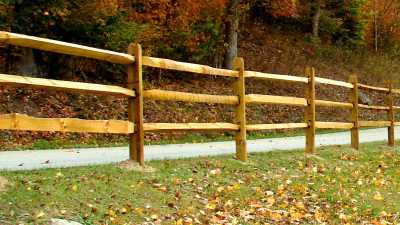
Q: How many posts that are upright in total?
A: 5